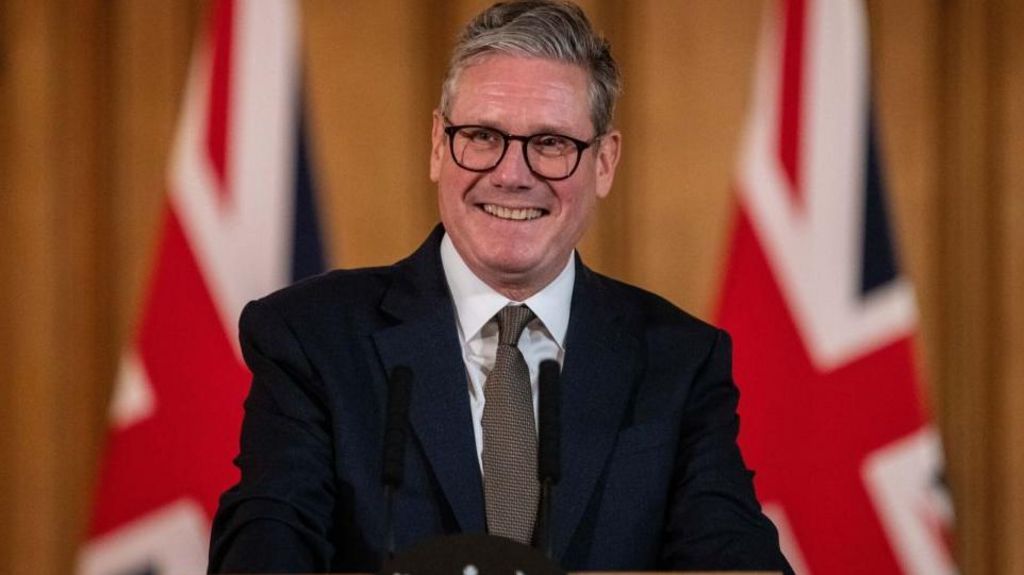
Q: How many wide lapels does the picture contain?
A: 2